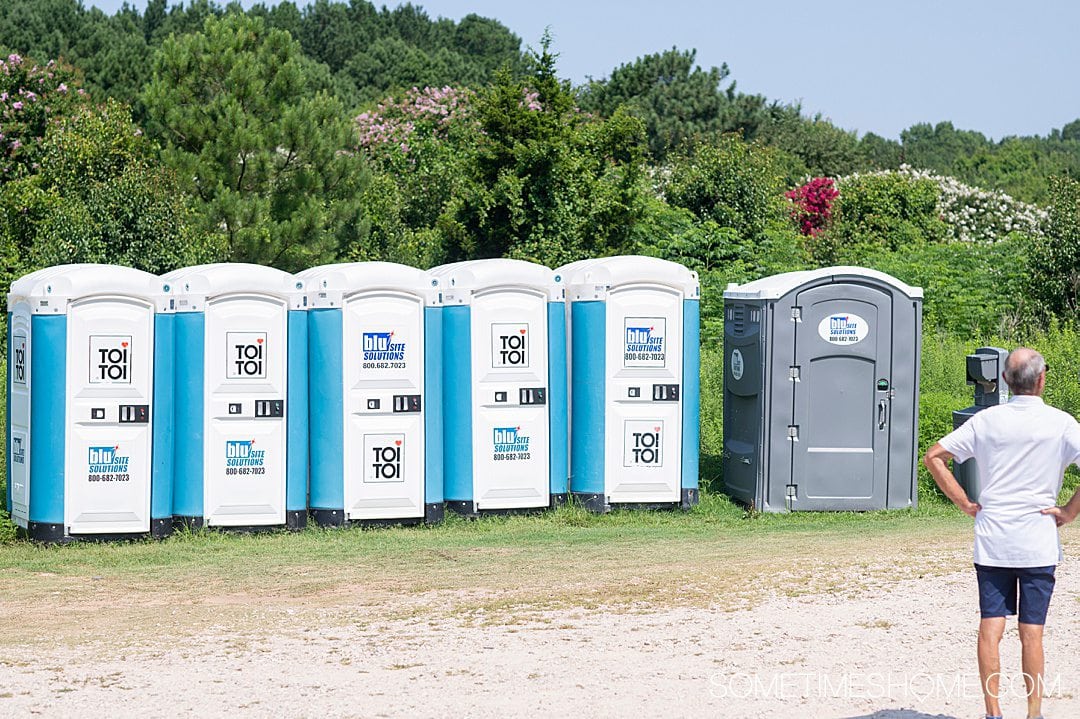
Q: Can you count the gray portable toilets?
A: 1